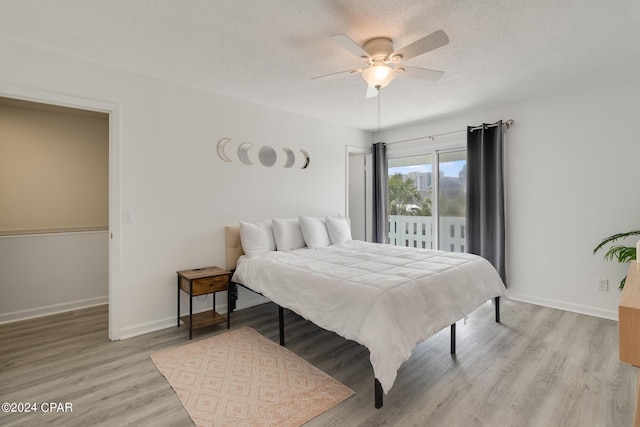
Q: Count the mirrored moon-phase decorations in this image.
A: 5